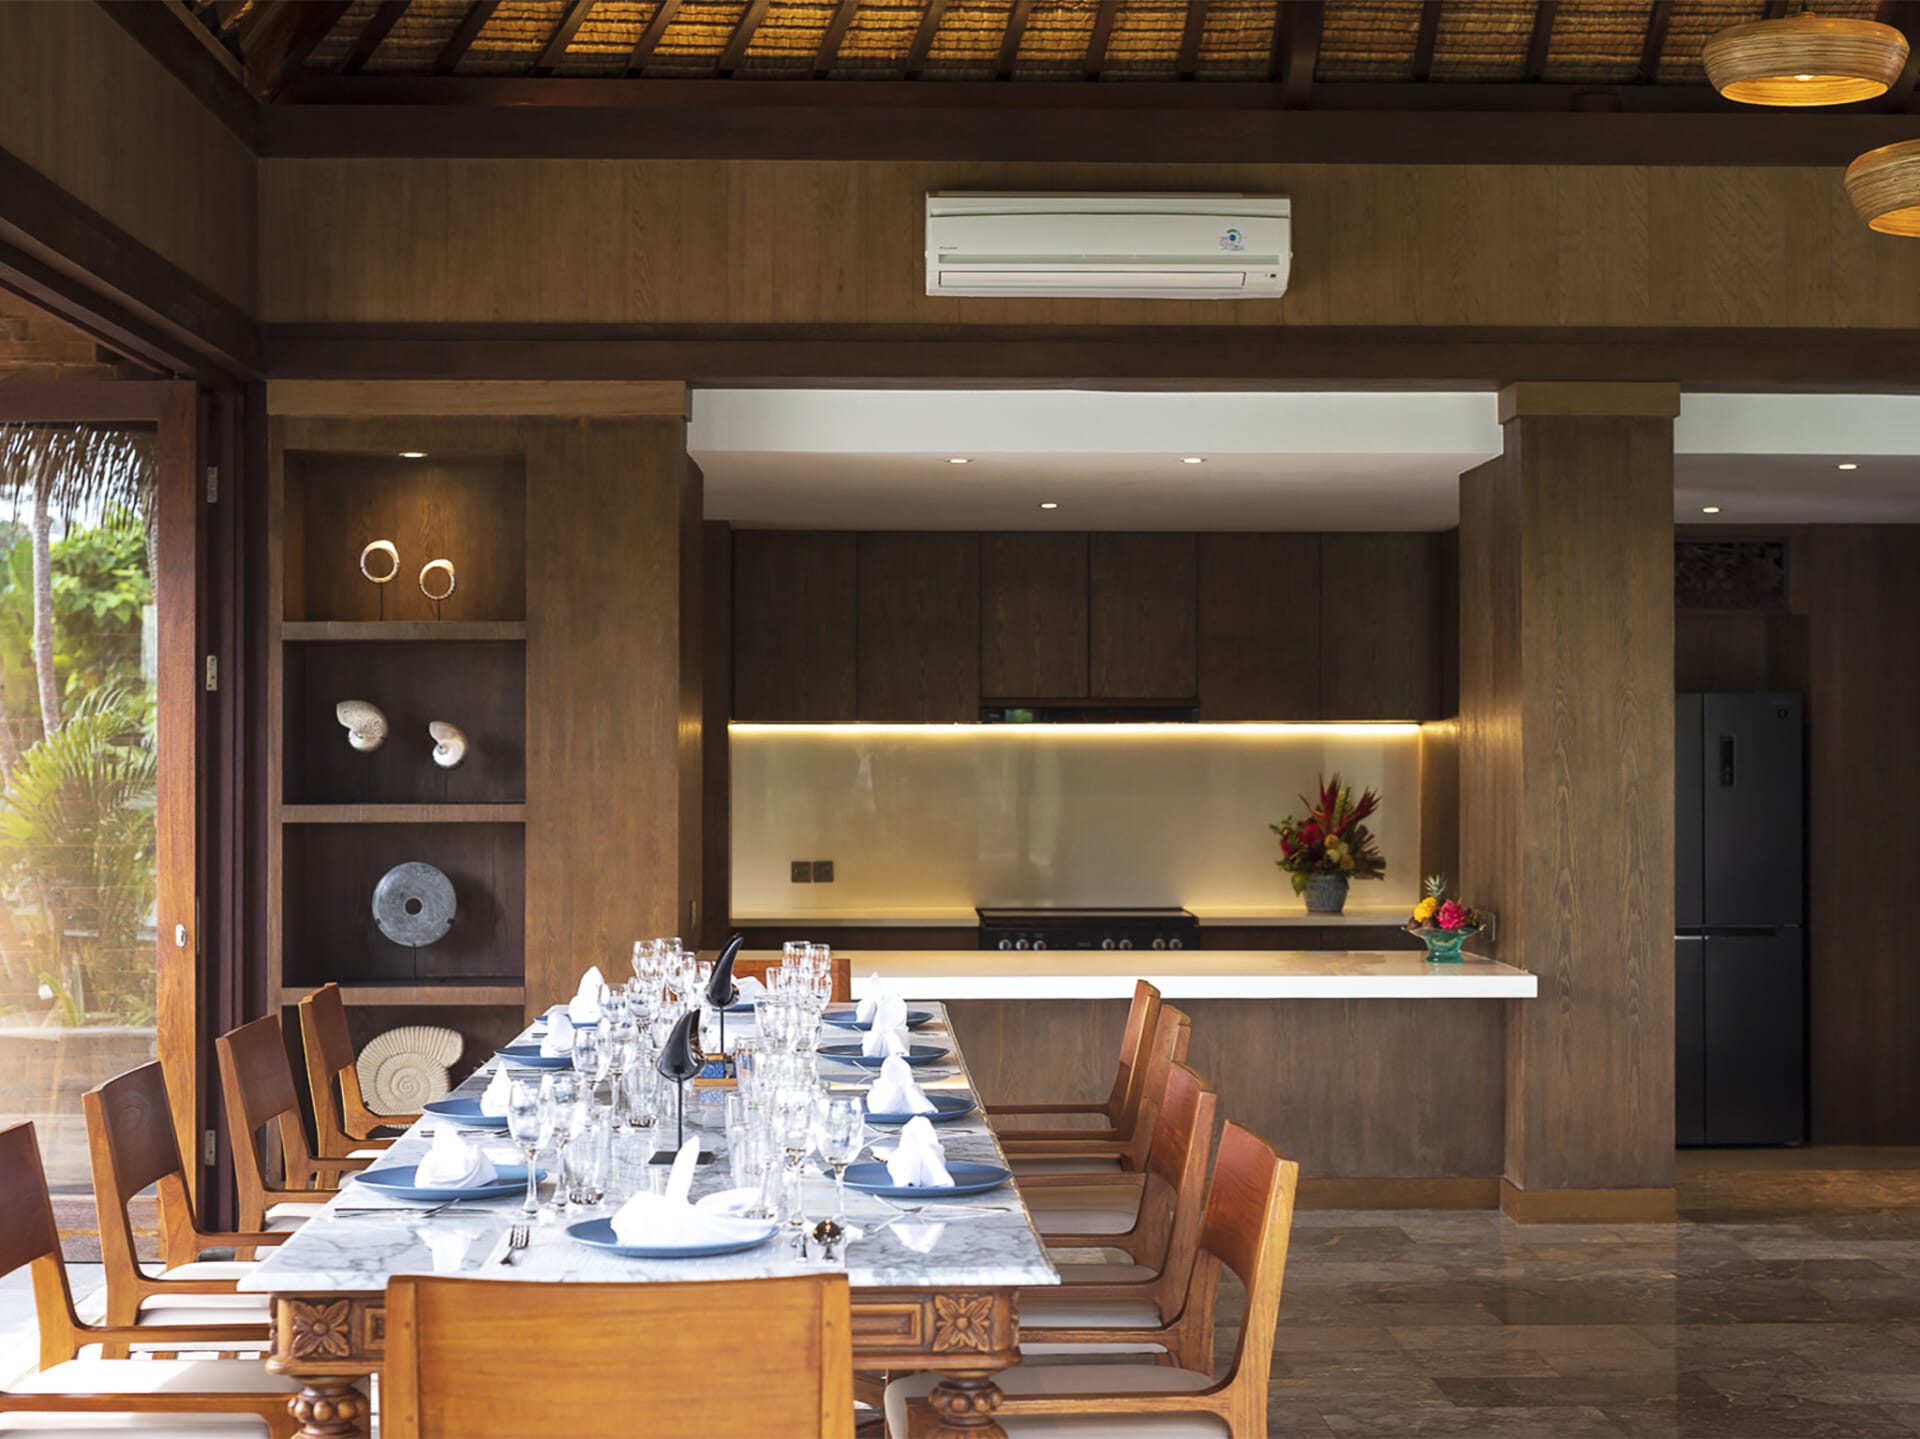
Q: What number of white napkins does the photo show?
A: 10